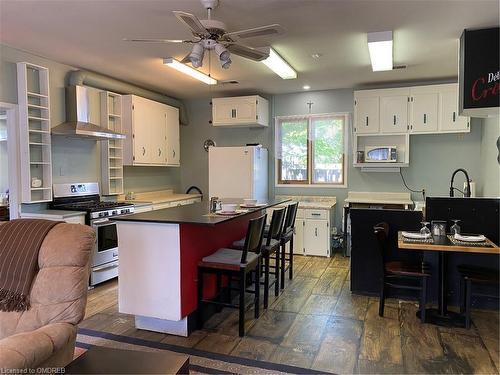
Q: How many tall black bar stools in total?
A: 3